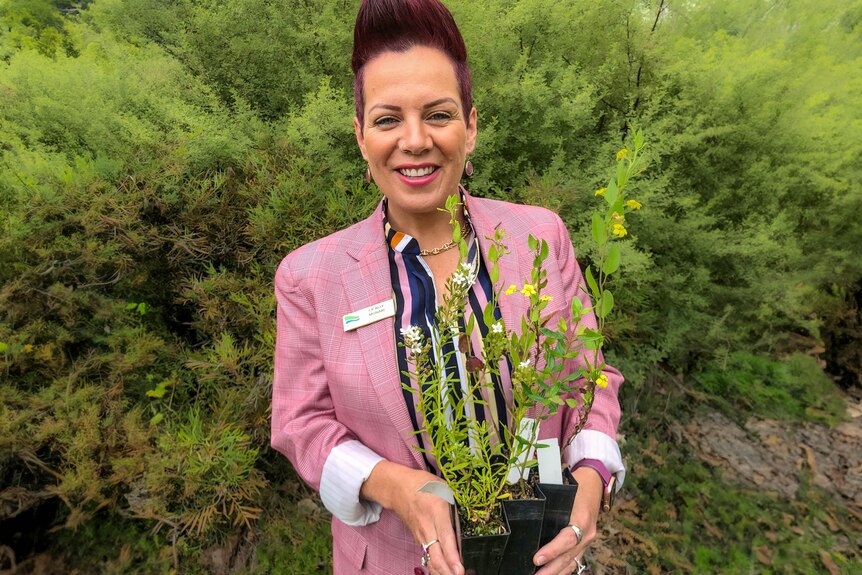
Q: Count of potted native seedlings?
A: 3